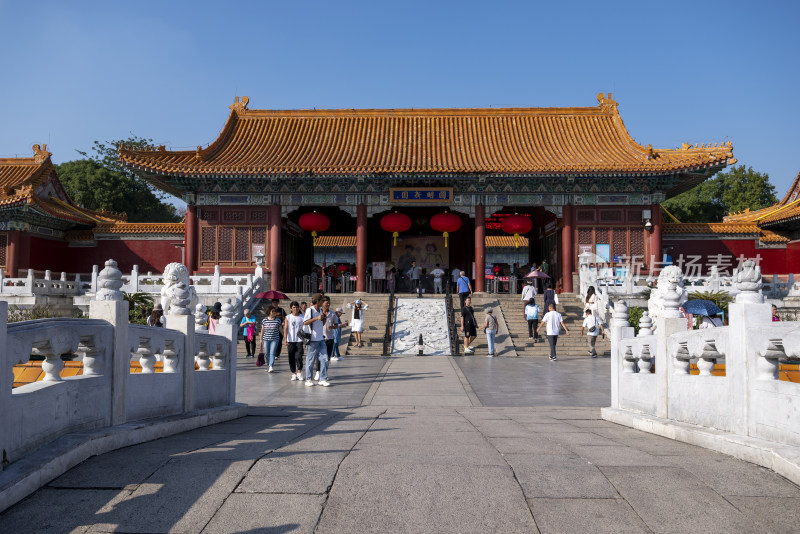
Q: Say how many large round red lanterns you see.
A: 4